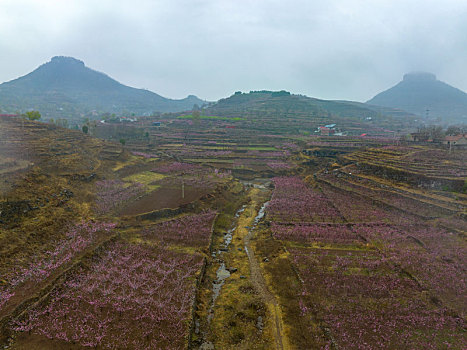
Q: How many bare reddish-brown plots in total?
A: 1